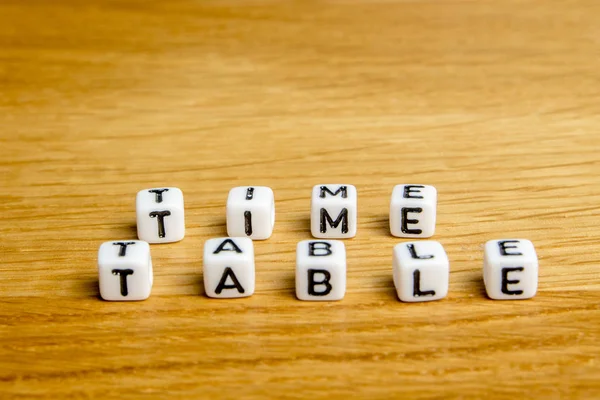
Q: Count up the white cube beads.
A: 9